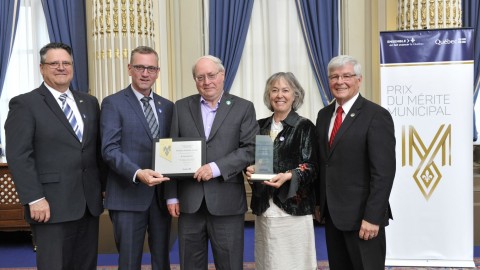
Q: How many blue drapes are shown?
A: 5